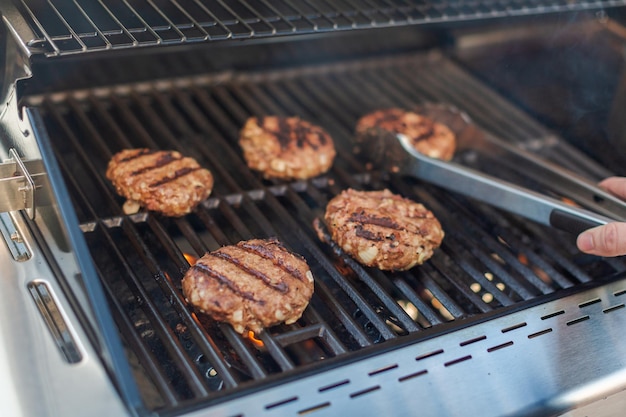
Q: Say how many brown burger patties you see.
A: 5